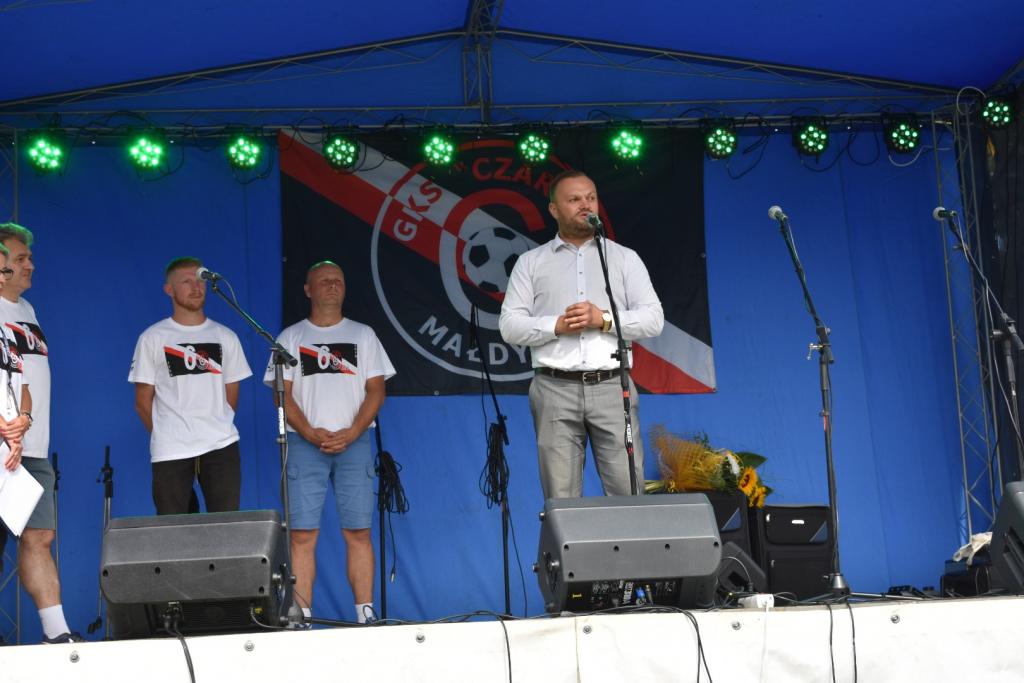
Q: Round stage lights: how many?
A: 11